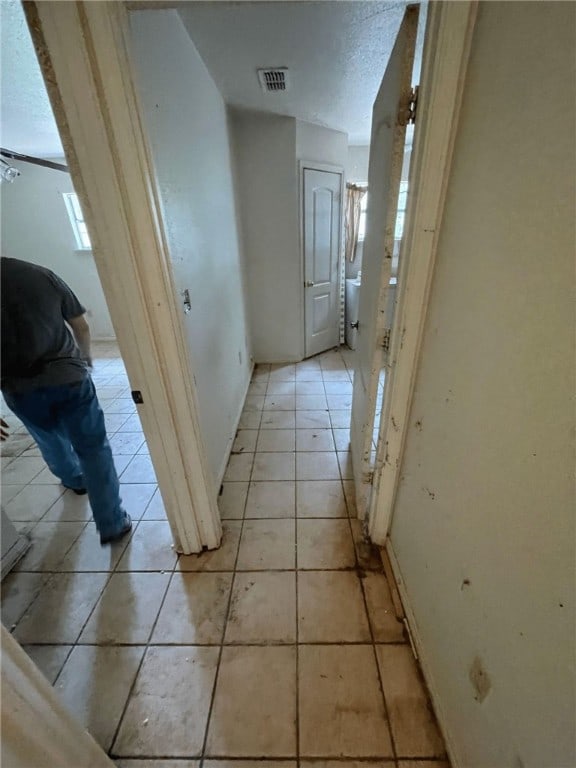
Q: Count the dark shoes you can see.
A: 2